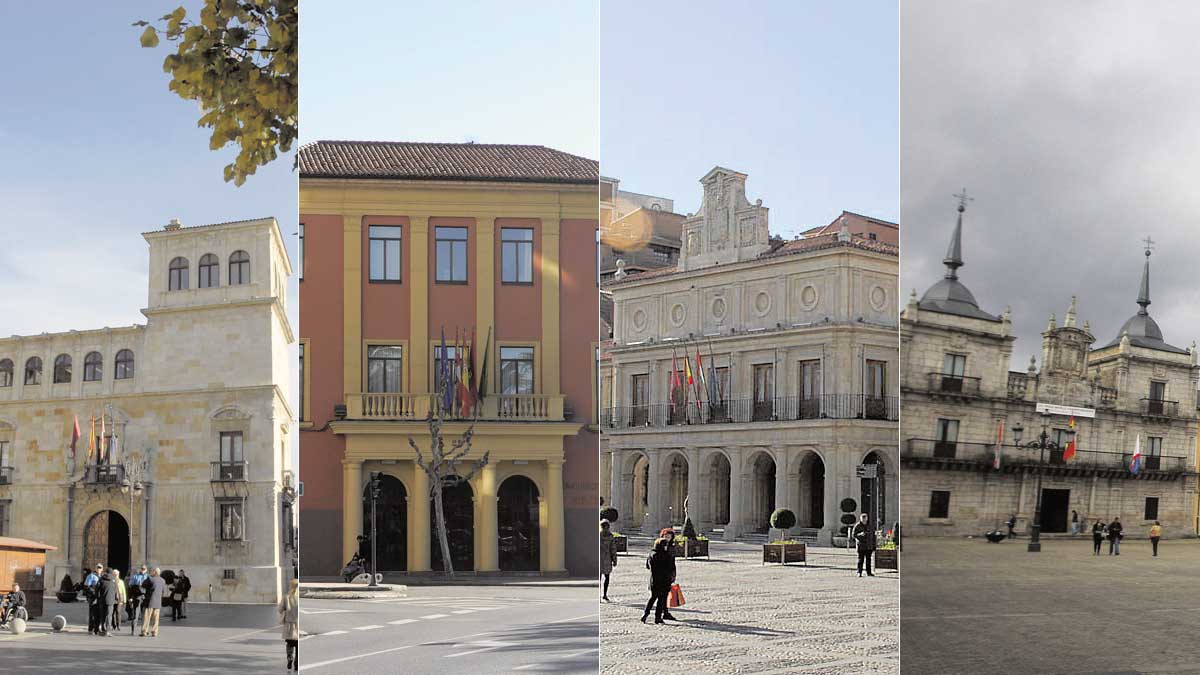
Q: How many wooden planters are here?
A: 4